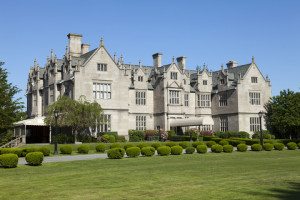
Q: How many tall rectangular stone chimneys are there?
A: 5